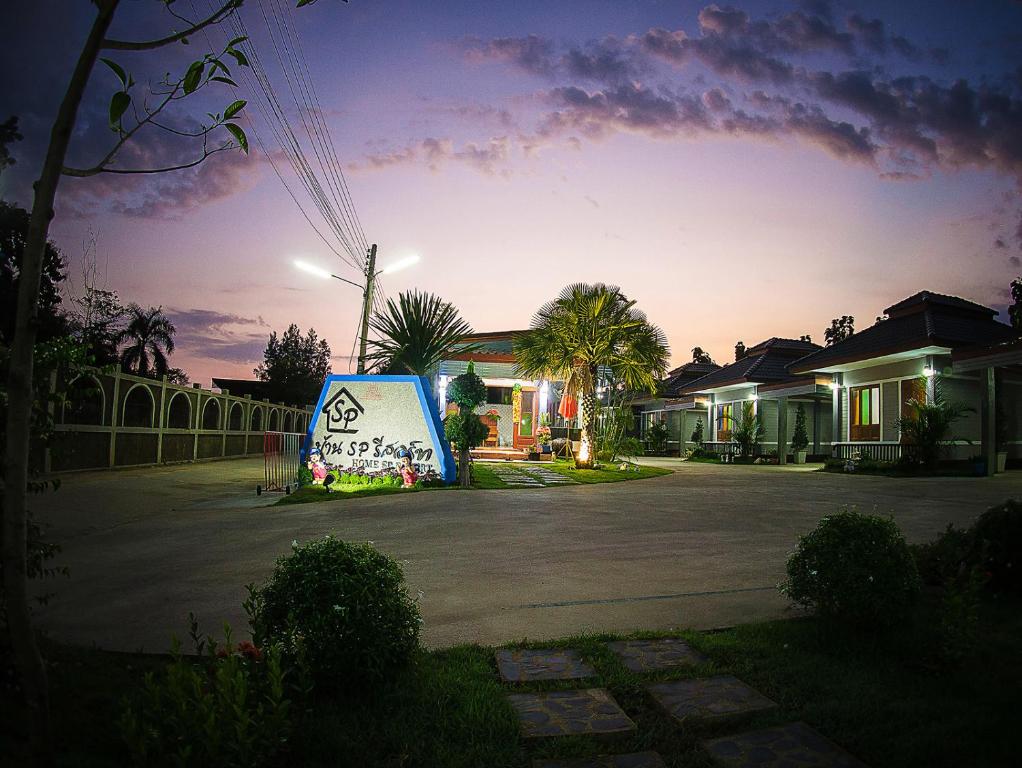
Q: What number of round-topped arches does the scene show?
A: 9